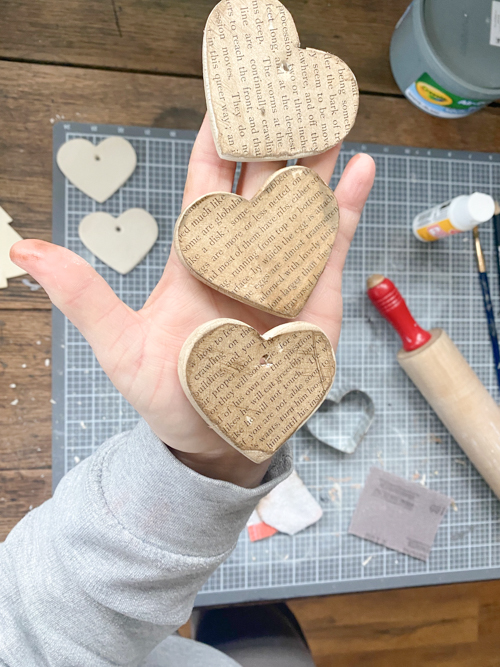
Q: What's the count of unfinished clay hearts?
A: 2